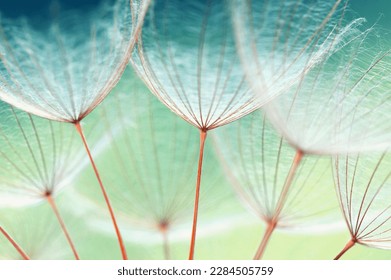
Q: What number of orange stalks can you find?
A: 7